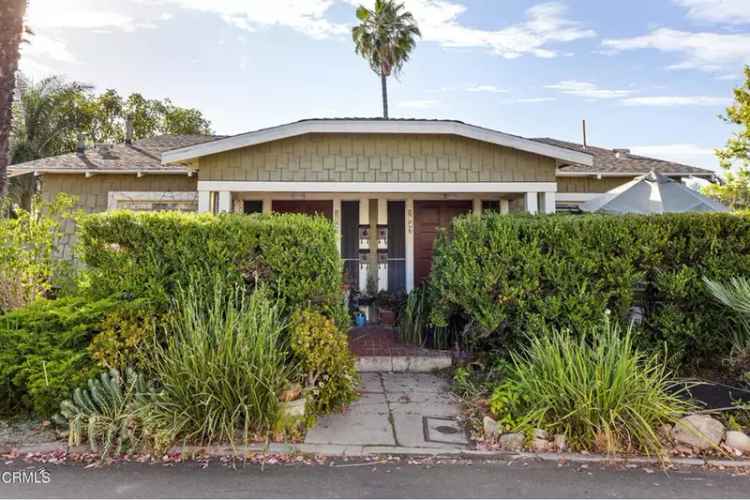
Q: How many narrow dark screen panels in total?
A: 2